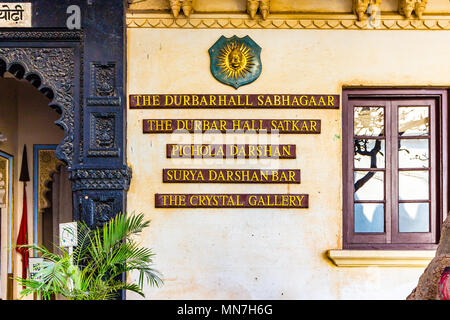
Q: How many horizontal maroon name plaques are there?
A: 5